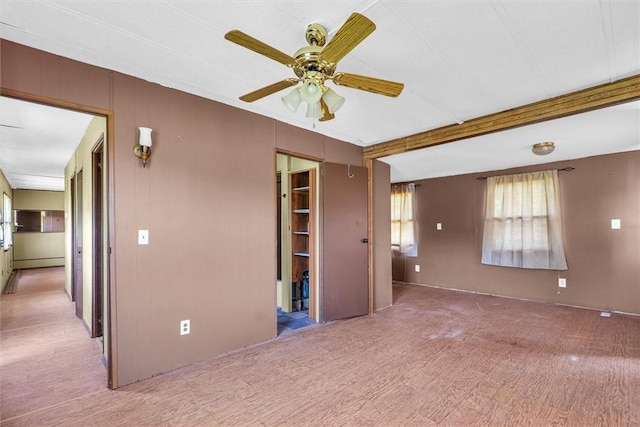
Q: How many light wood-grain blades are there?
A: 5